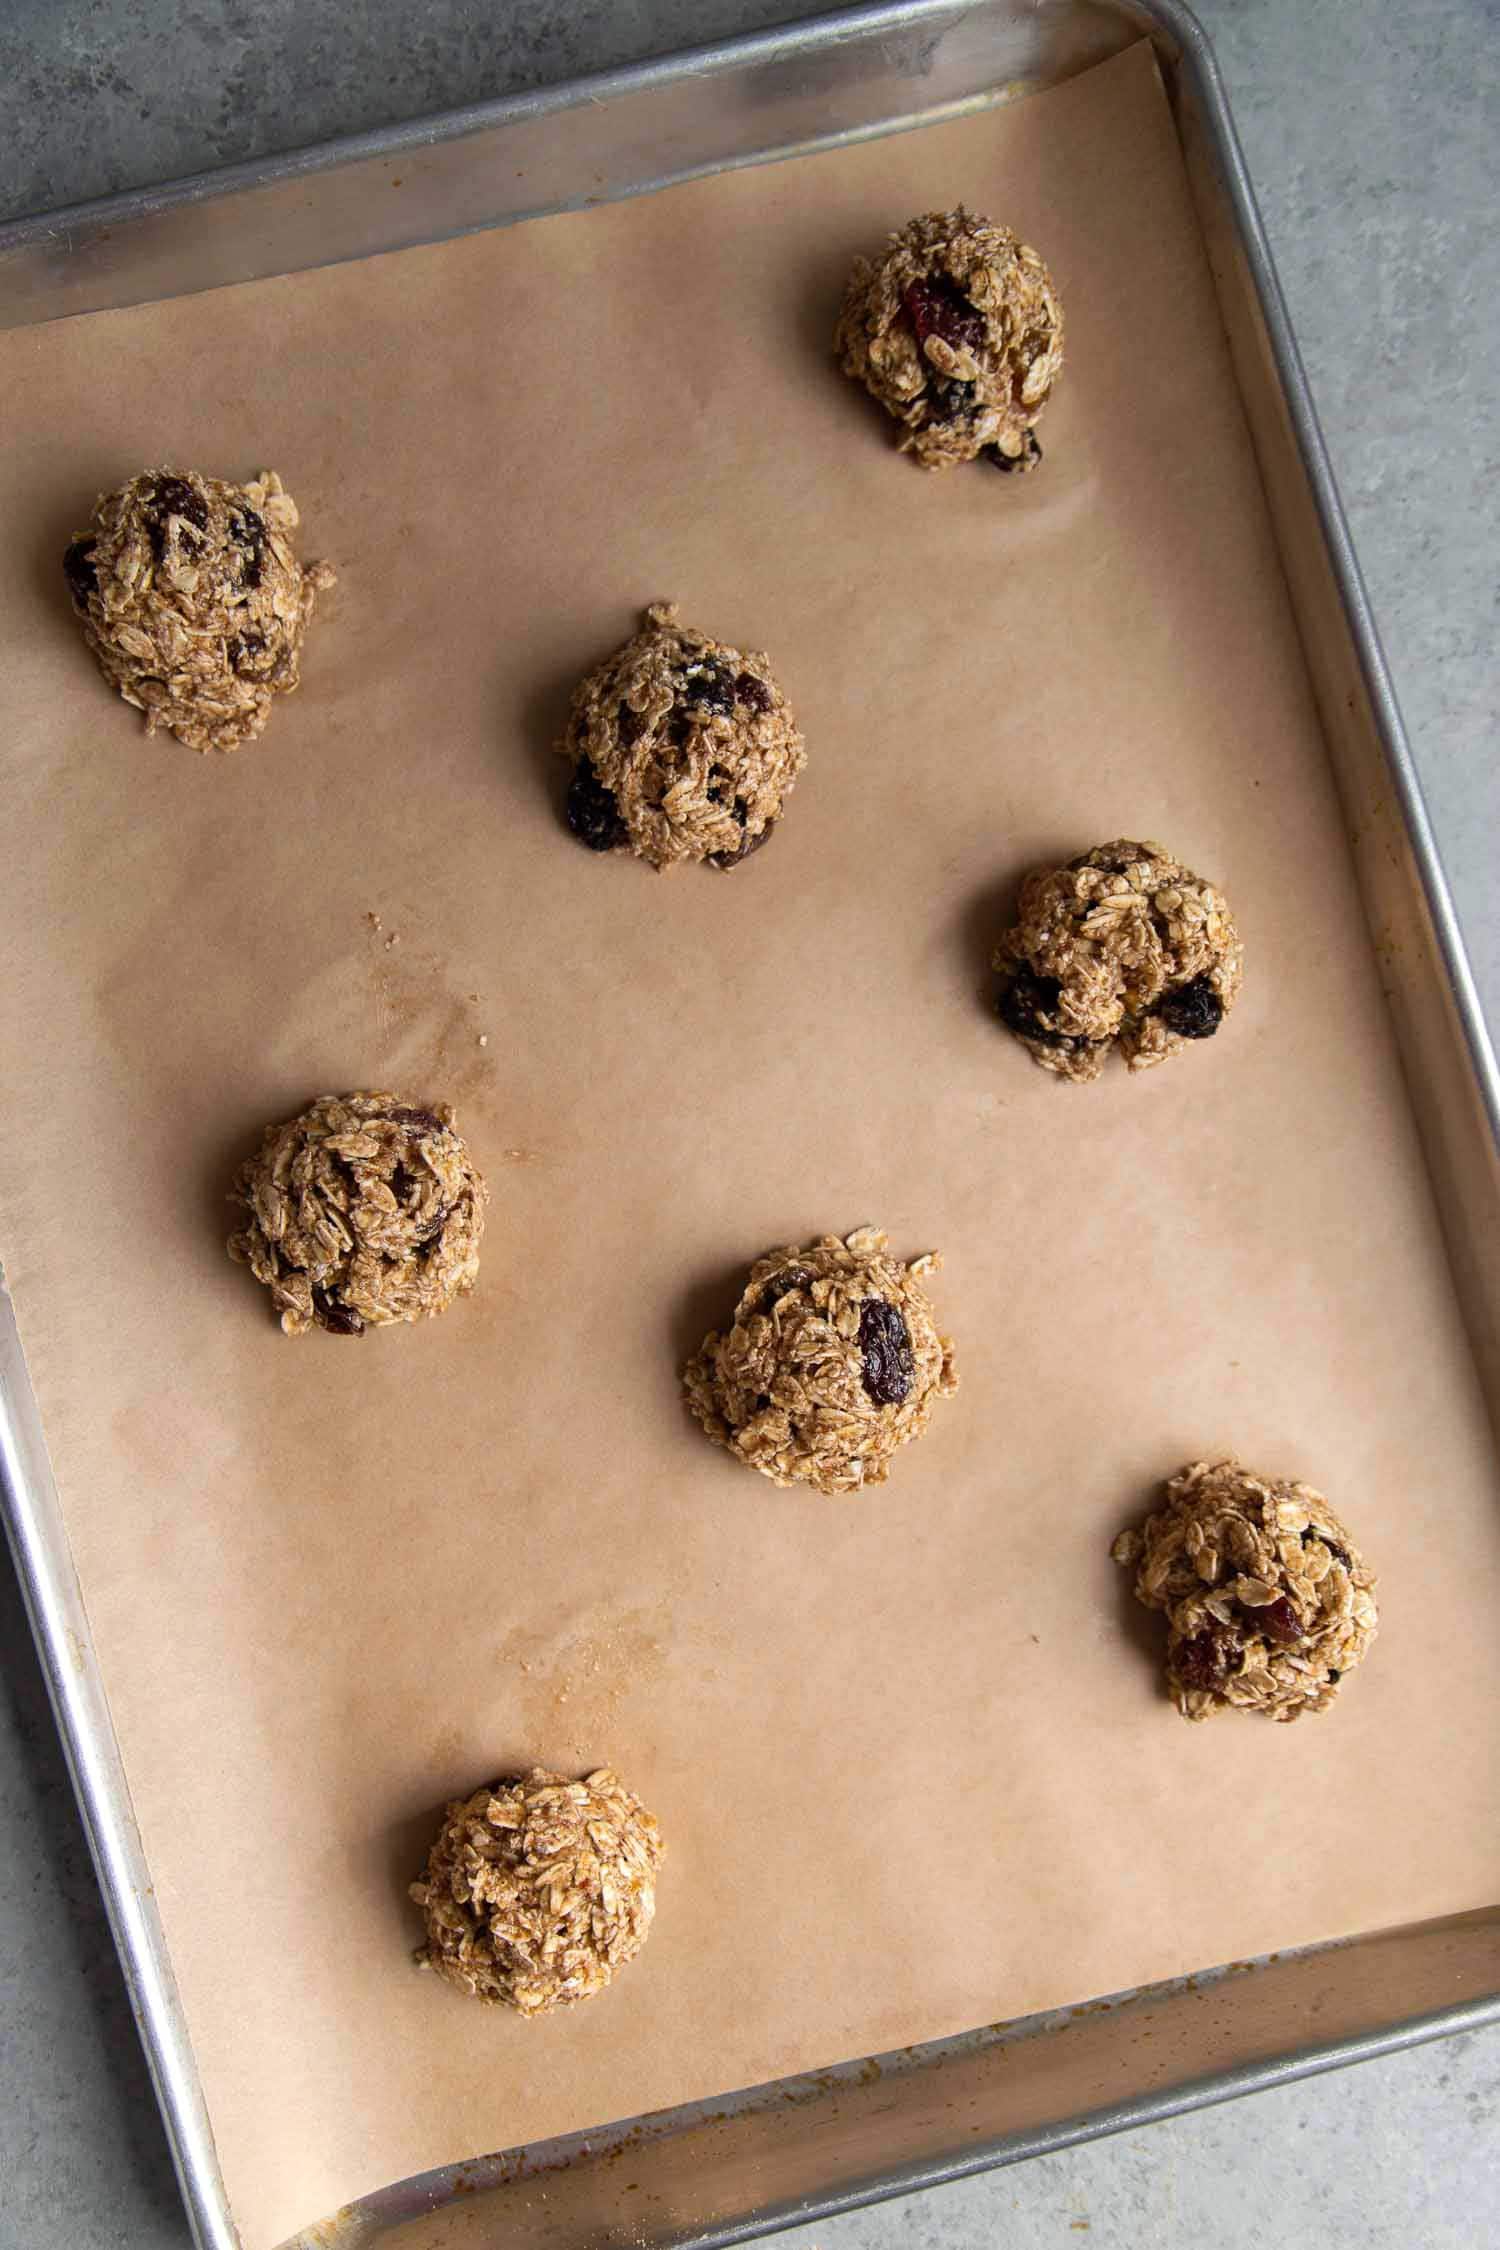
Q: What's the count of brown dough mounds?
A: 8